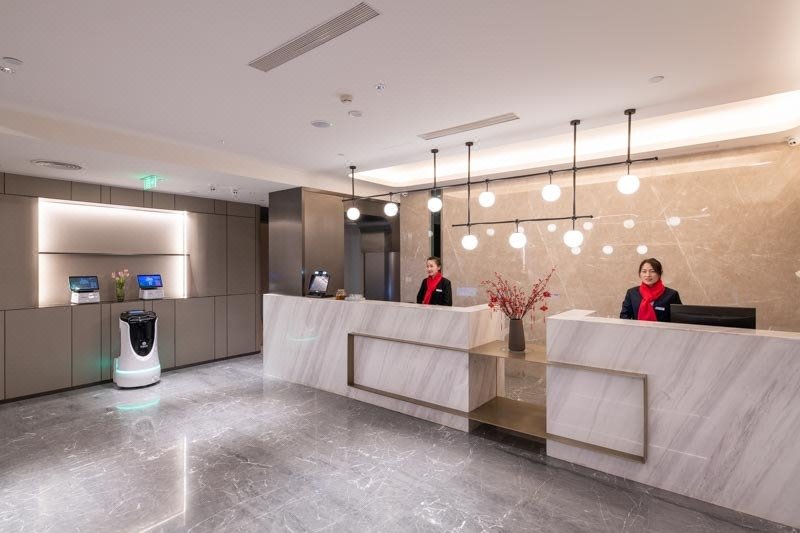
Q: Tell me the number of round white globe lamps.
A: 9